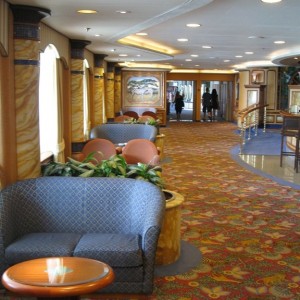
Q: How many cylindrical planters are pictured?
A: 2